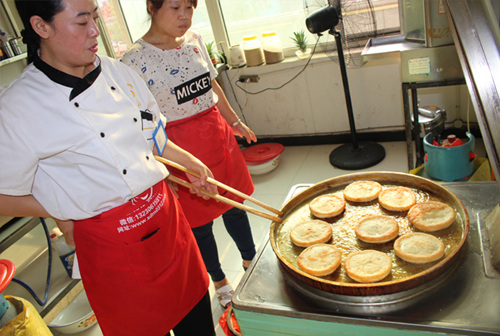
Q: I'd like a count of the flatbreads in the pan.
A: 9